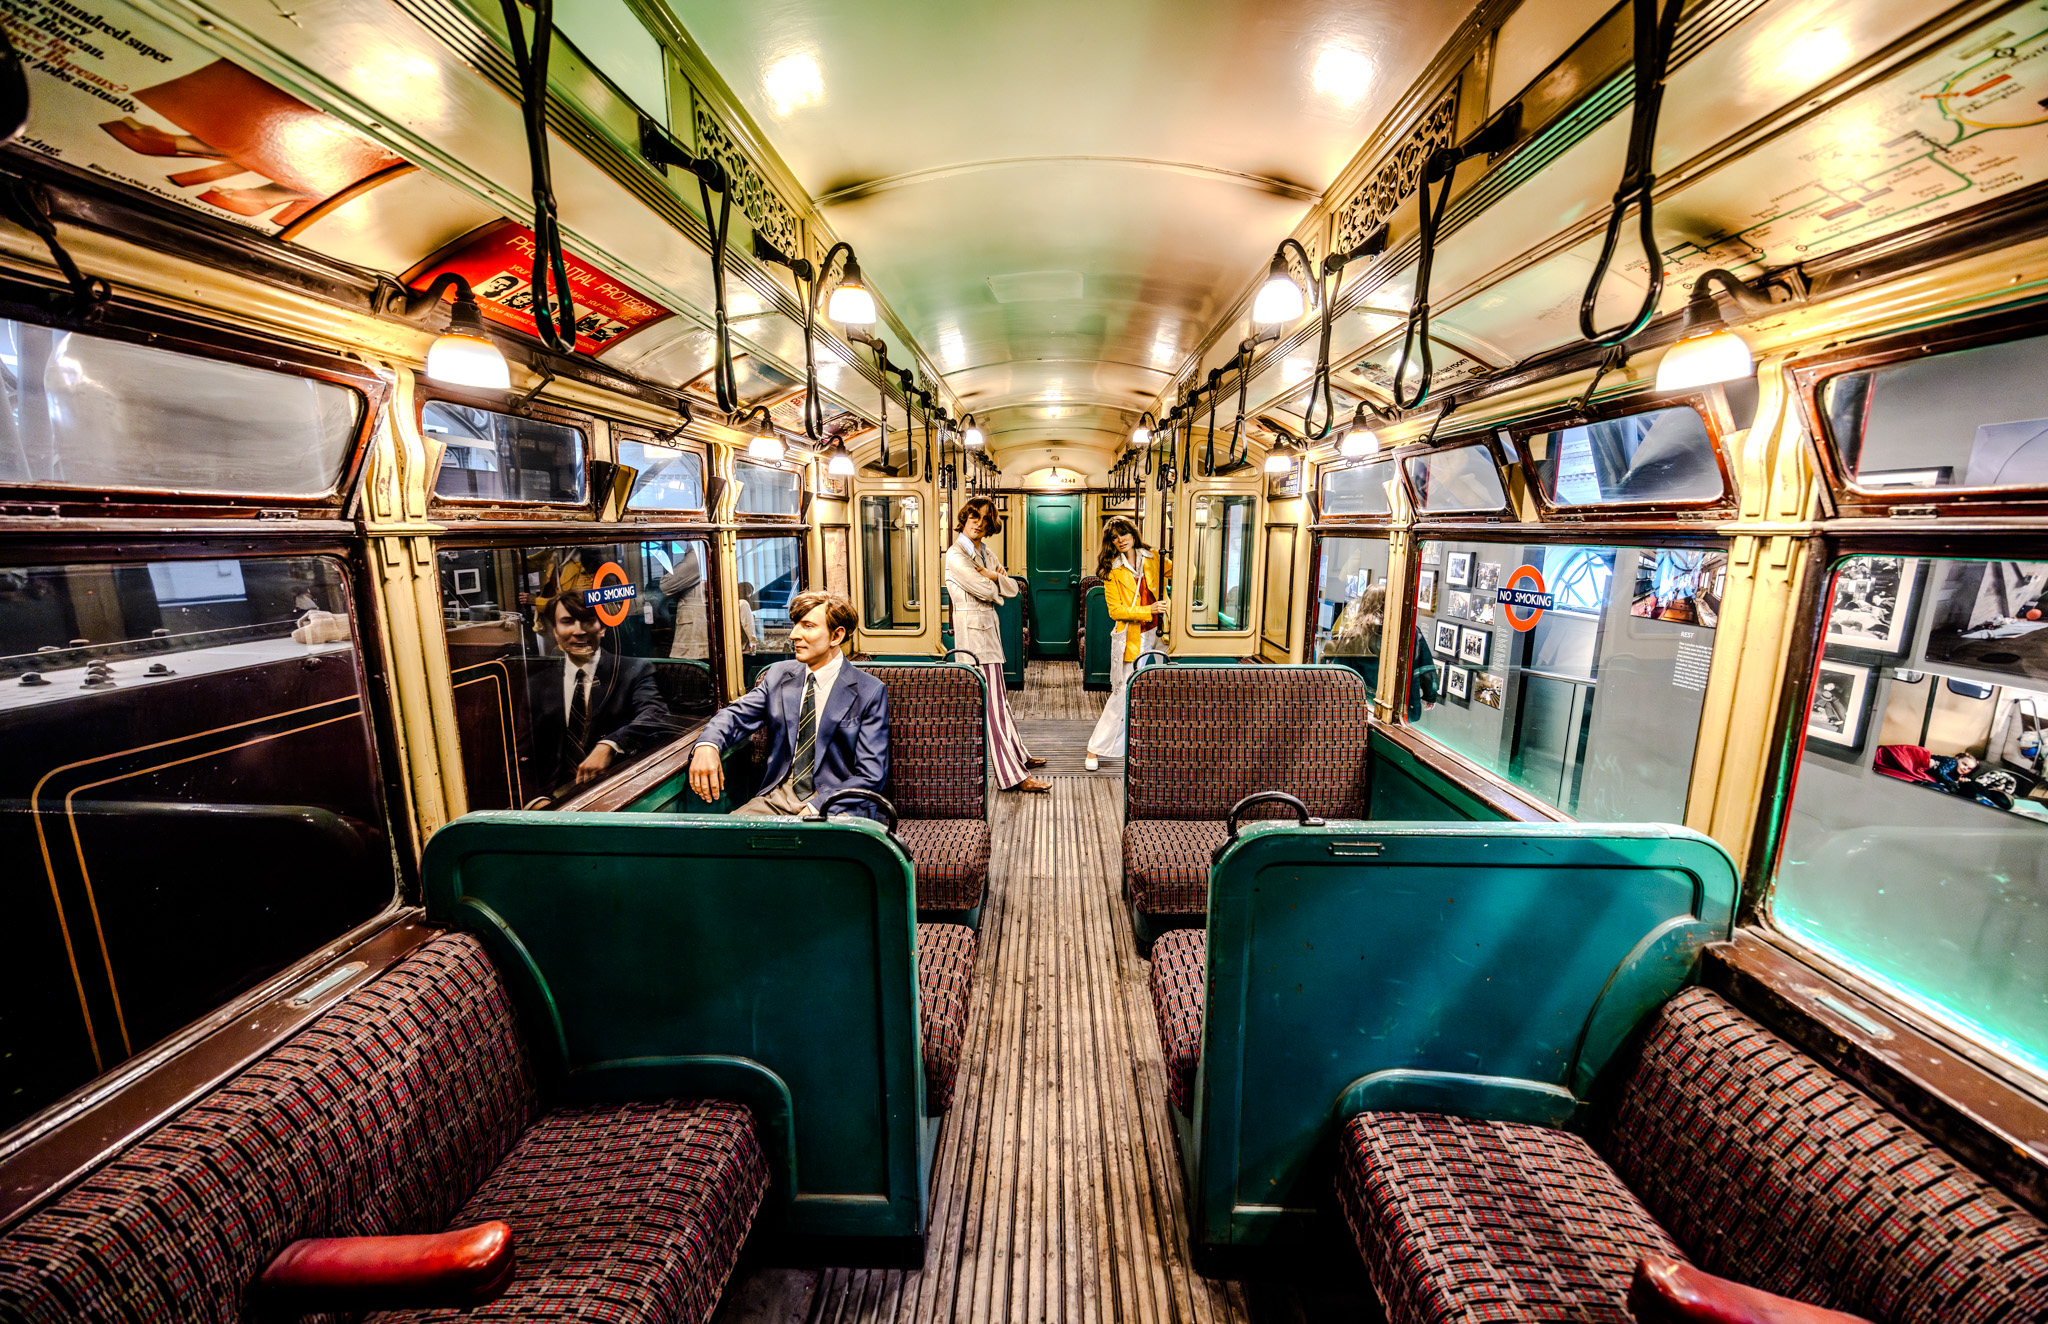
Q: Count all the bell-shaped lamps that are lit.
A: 10